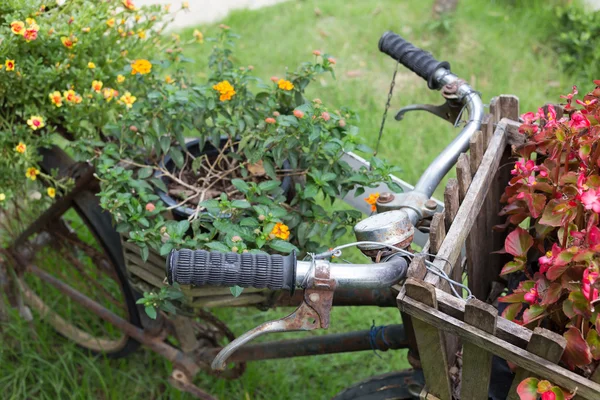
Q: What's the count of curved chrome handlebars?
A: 2